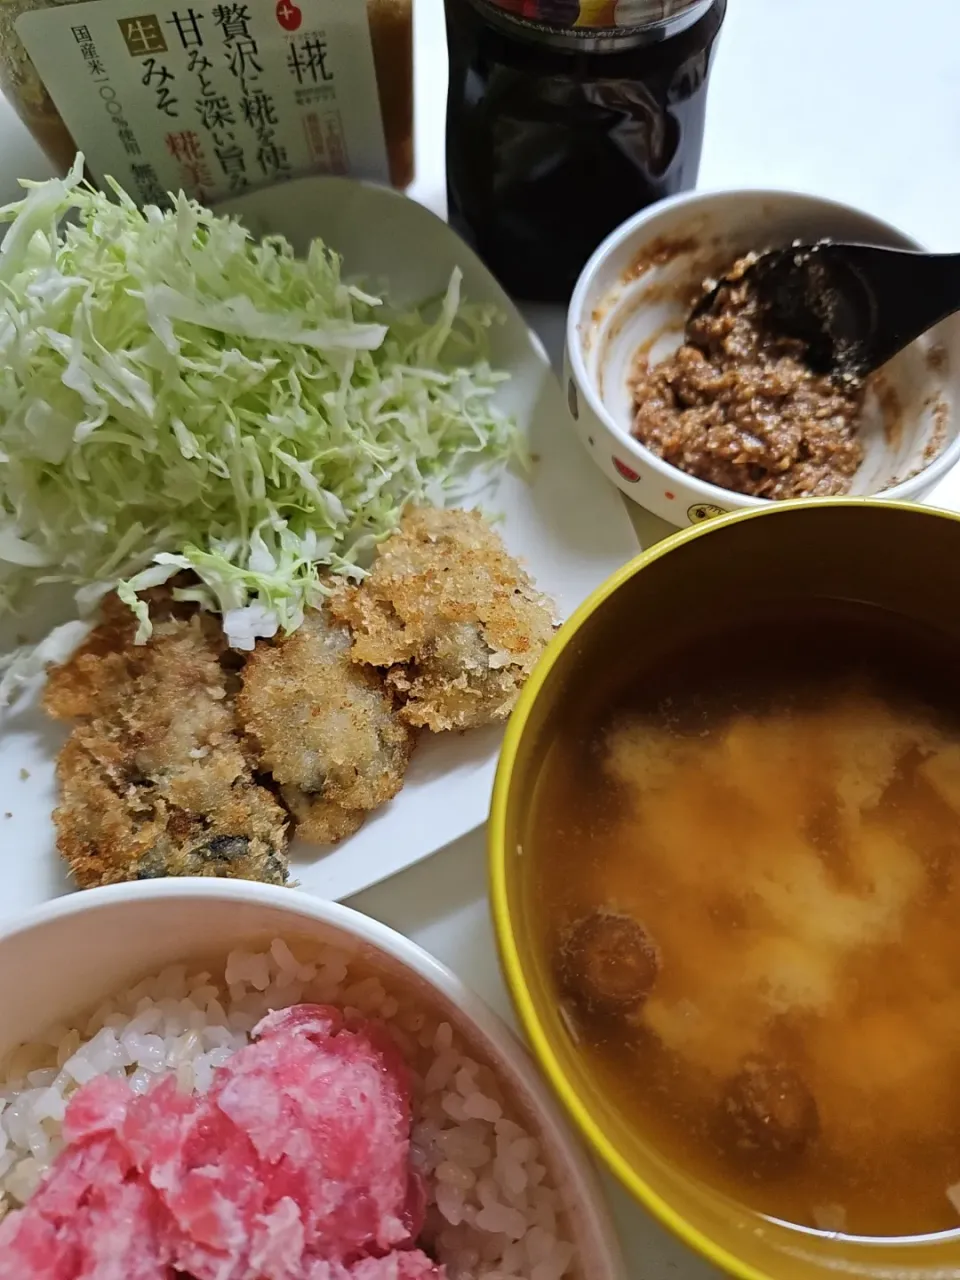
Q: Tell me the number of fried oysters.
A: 3